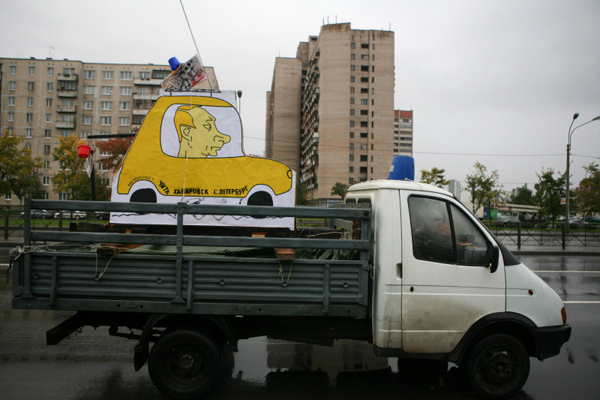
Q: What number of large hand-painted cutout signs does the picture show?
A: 1